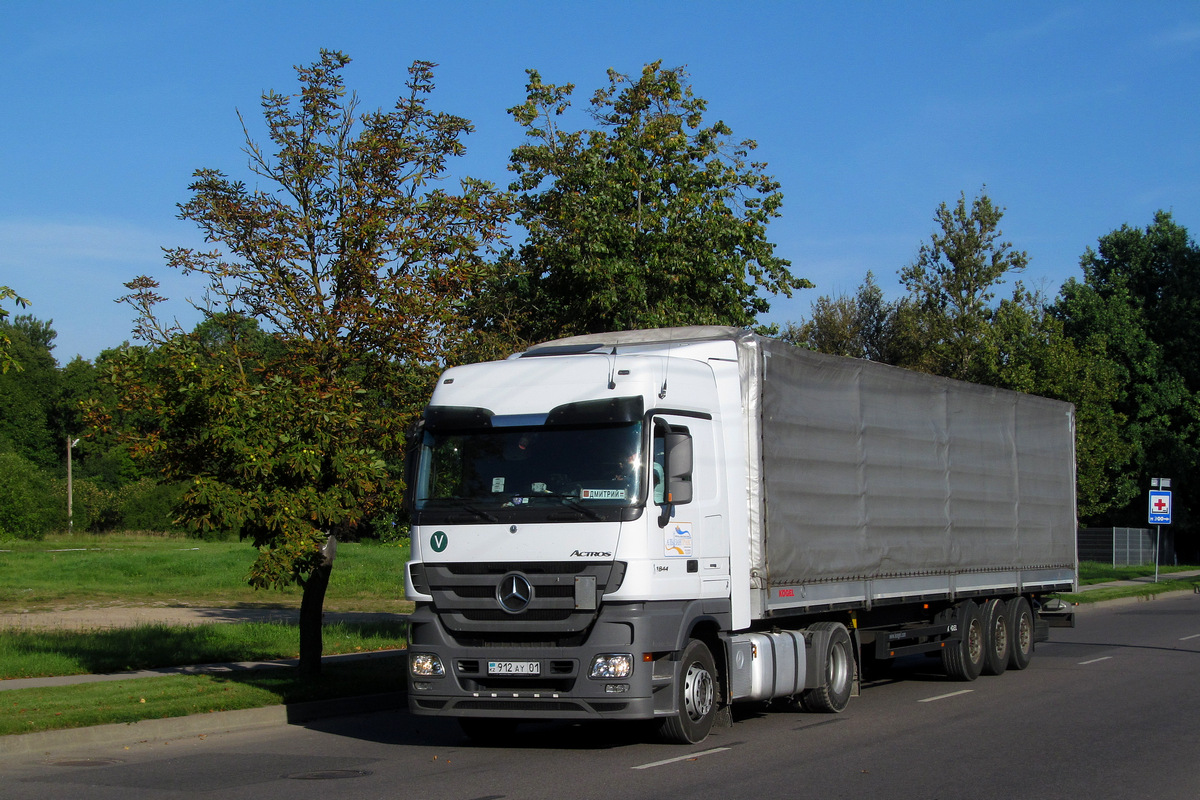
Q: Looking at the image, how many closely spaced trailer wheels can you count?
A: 3